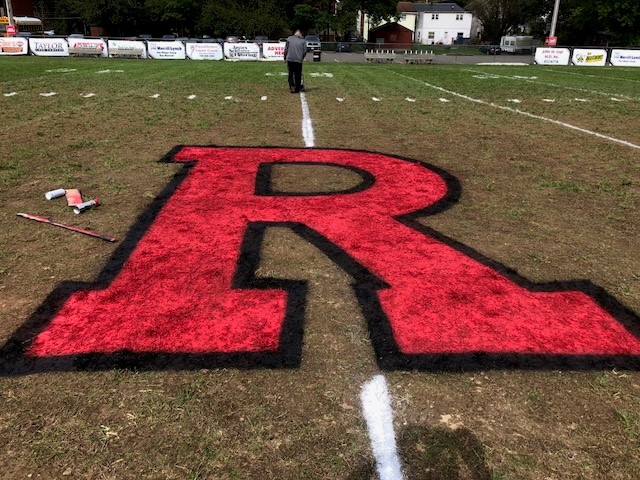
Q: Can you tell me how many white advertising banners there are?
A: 11